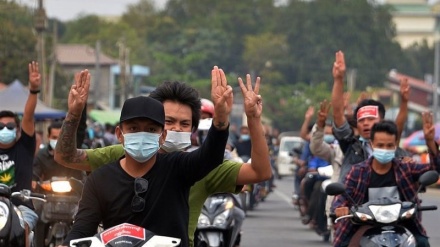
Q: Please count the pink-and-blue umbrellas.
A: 1